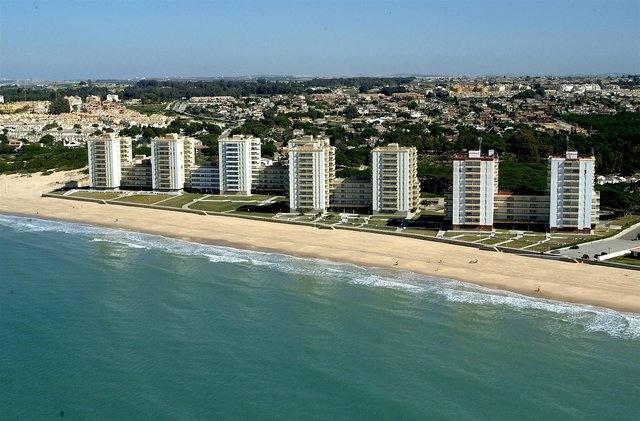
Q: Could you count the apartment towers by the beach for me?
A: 7